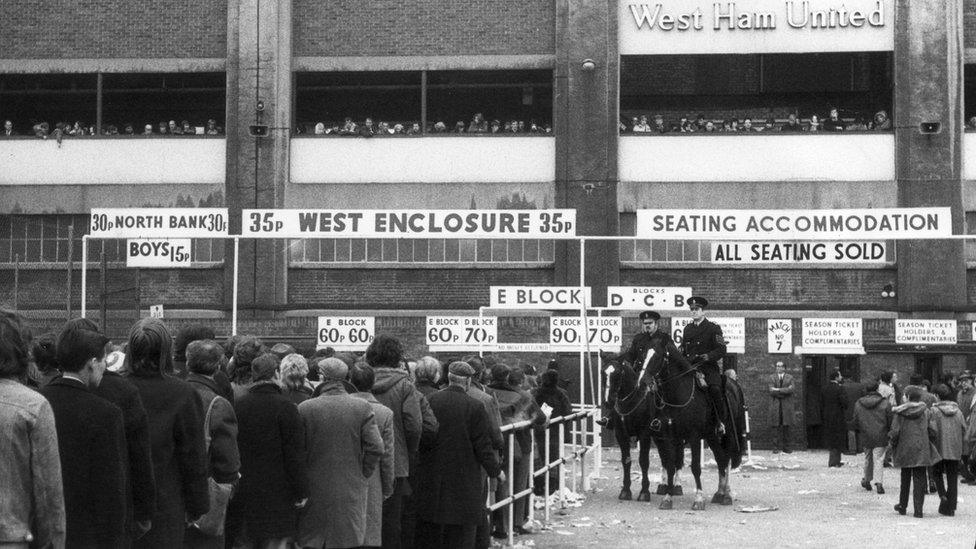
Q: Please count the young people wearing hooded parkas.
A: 3